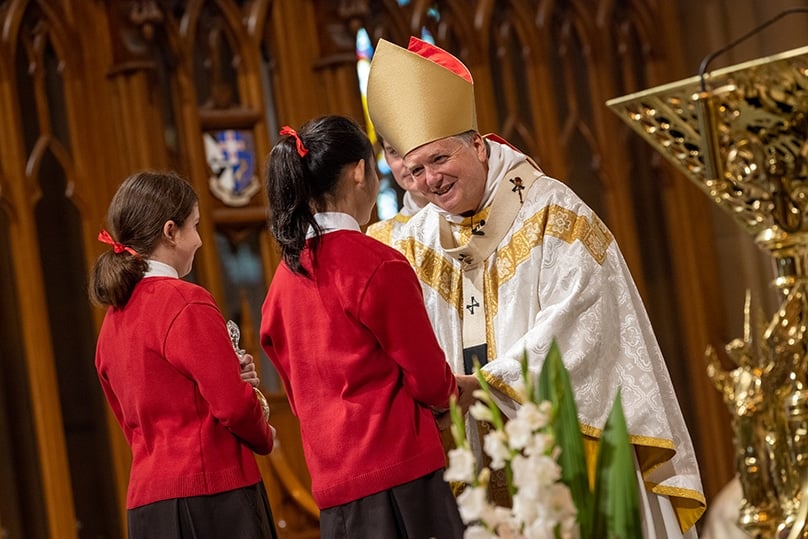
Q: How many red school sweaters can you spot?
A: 2